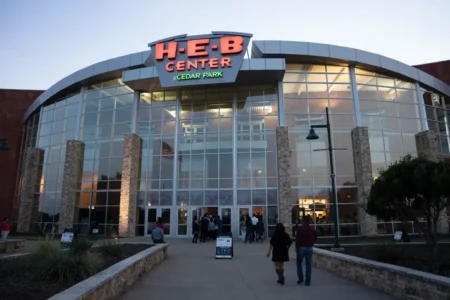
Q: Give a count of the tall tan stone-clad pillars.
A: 6